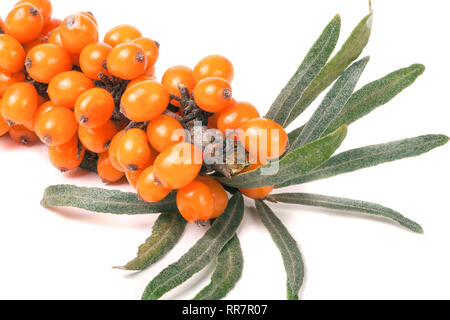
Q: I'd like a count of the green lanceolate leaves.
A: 12